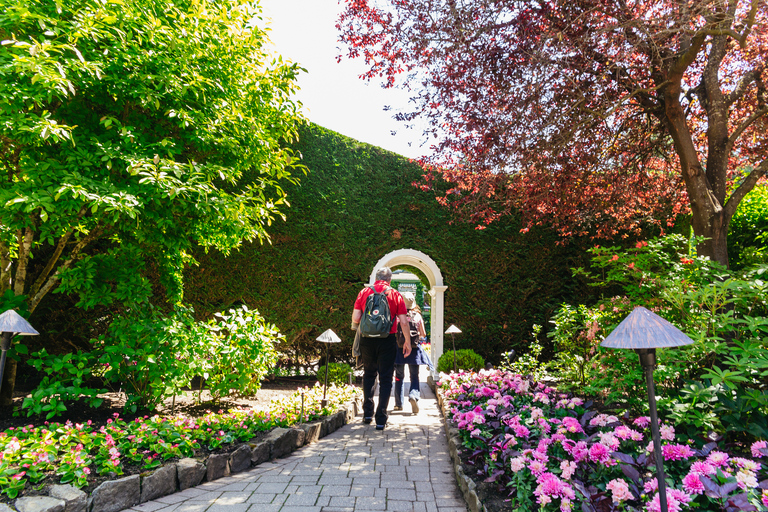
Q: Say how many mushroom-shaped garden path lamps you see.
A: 4